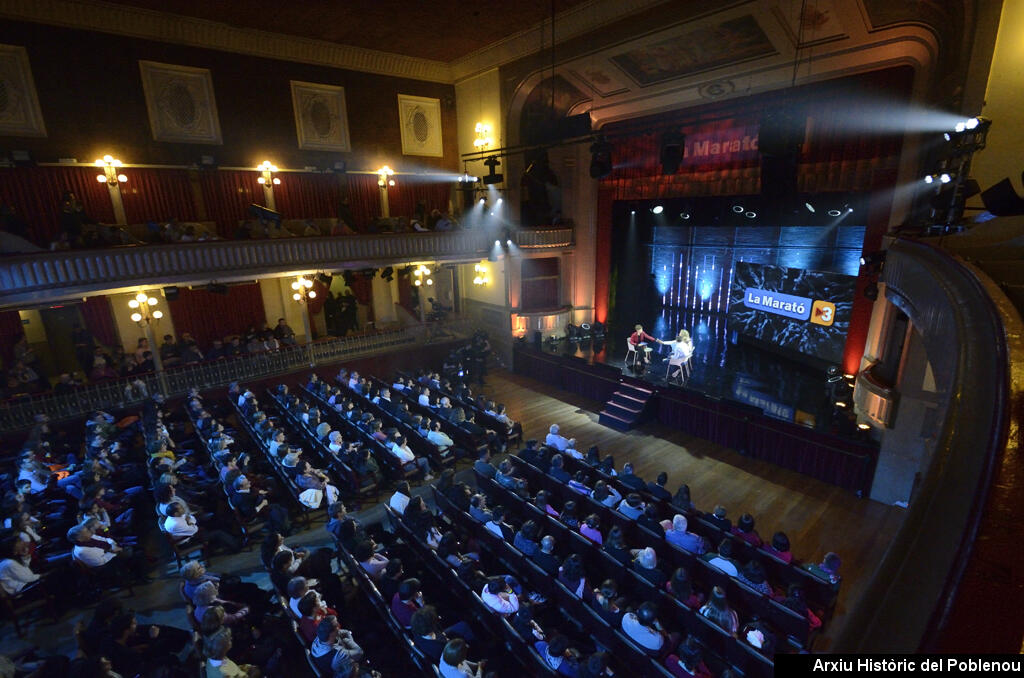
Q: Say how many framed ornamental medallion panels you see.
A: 4